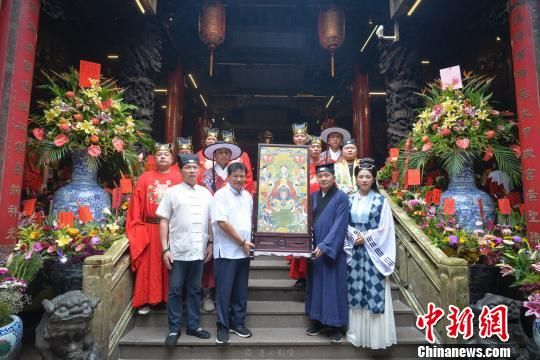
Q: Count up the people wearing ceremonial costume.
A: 11